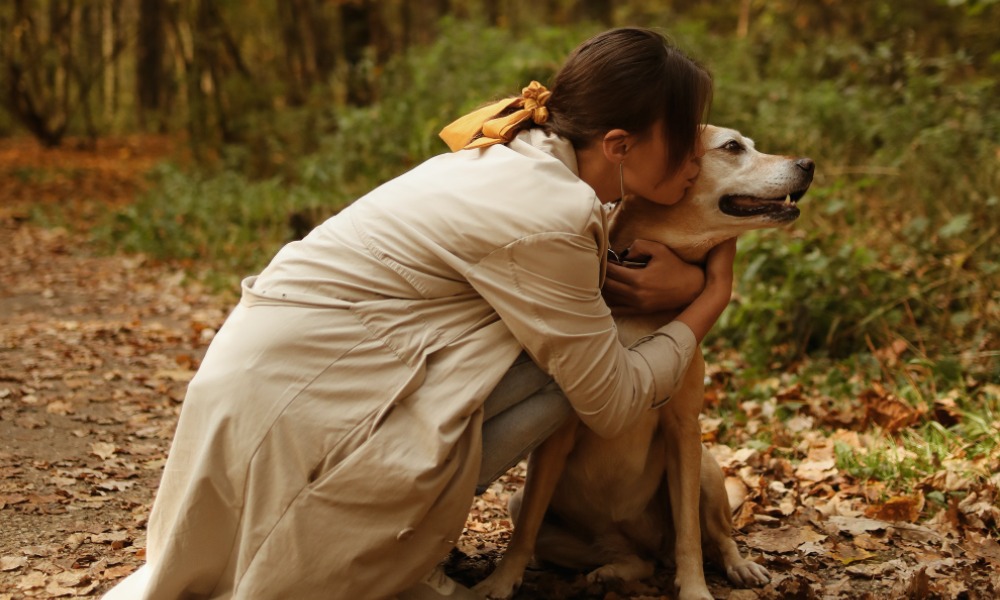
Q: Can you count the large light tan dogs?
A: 1